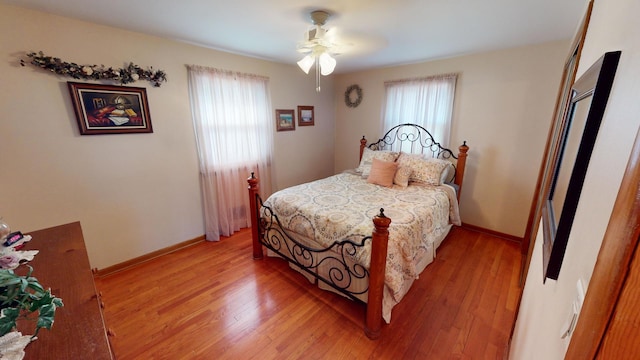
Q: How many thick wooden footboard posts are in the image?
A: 2